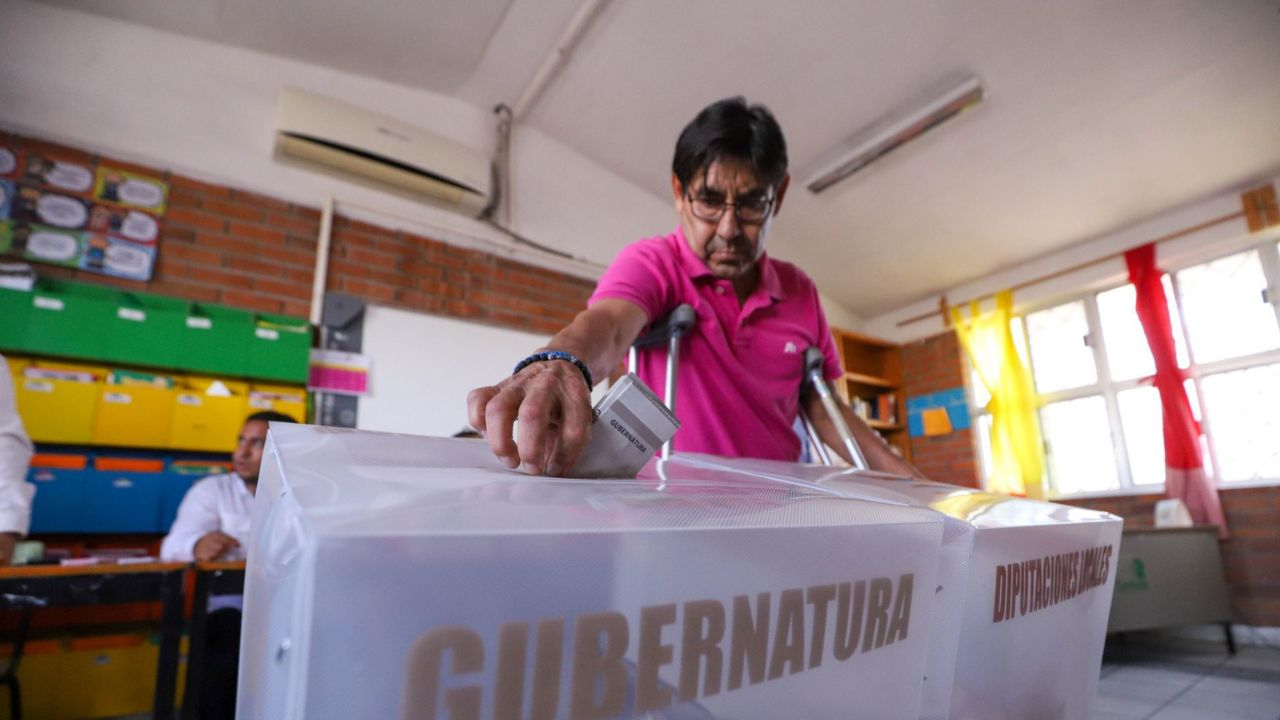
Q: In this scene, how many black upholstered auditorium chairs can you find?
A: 0